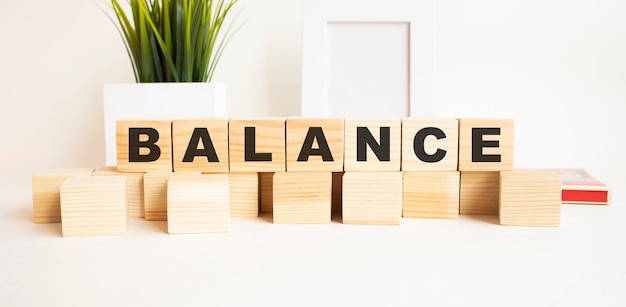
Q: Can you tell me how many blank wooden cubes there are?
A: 11